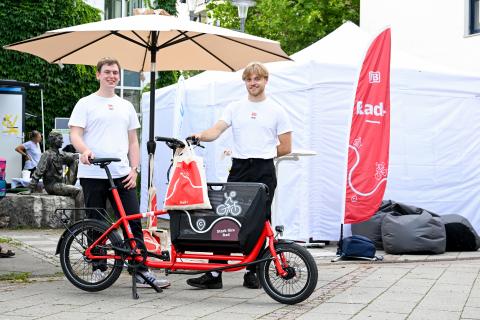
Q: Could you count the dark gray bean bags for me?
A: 3